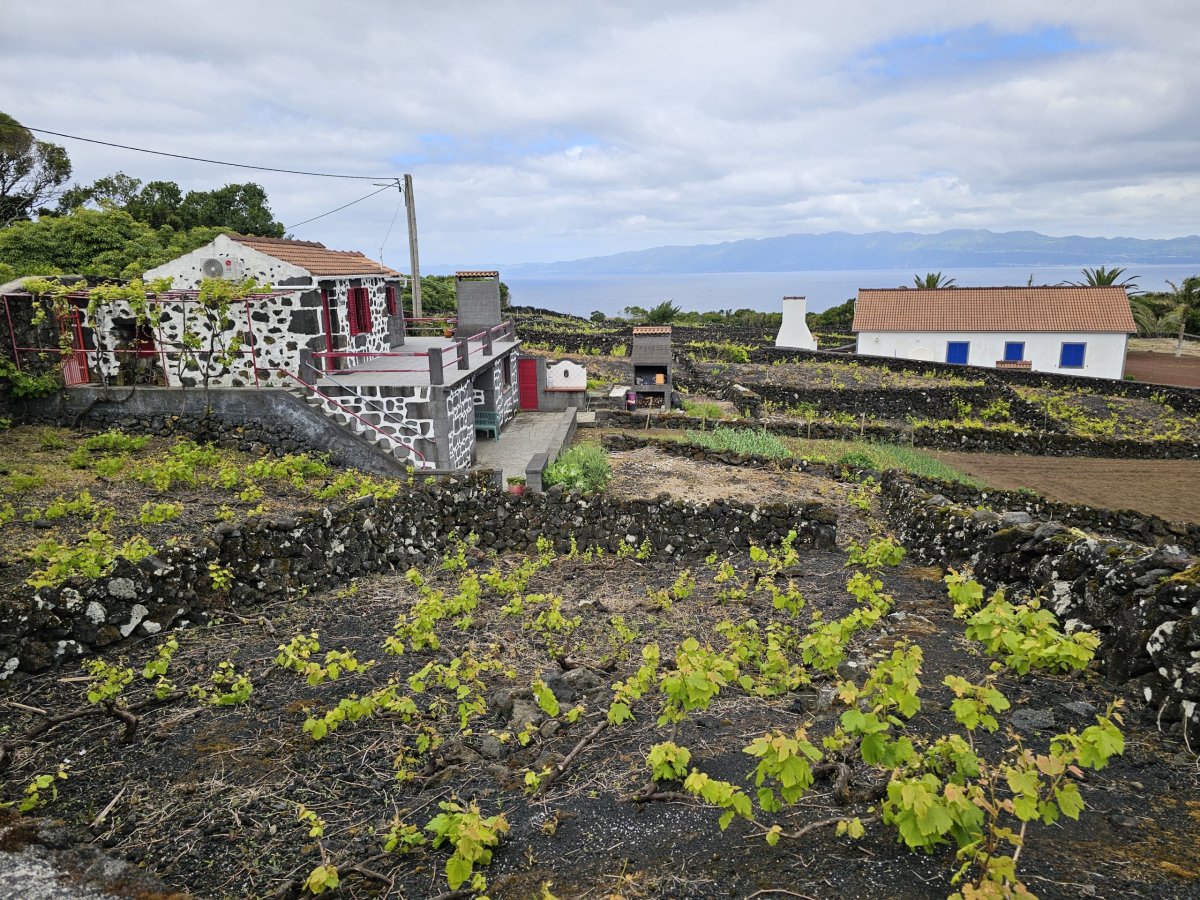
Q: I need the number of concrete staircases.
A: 1